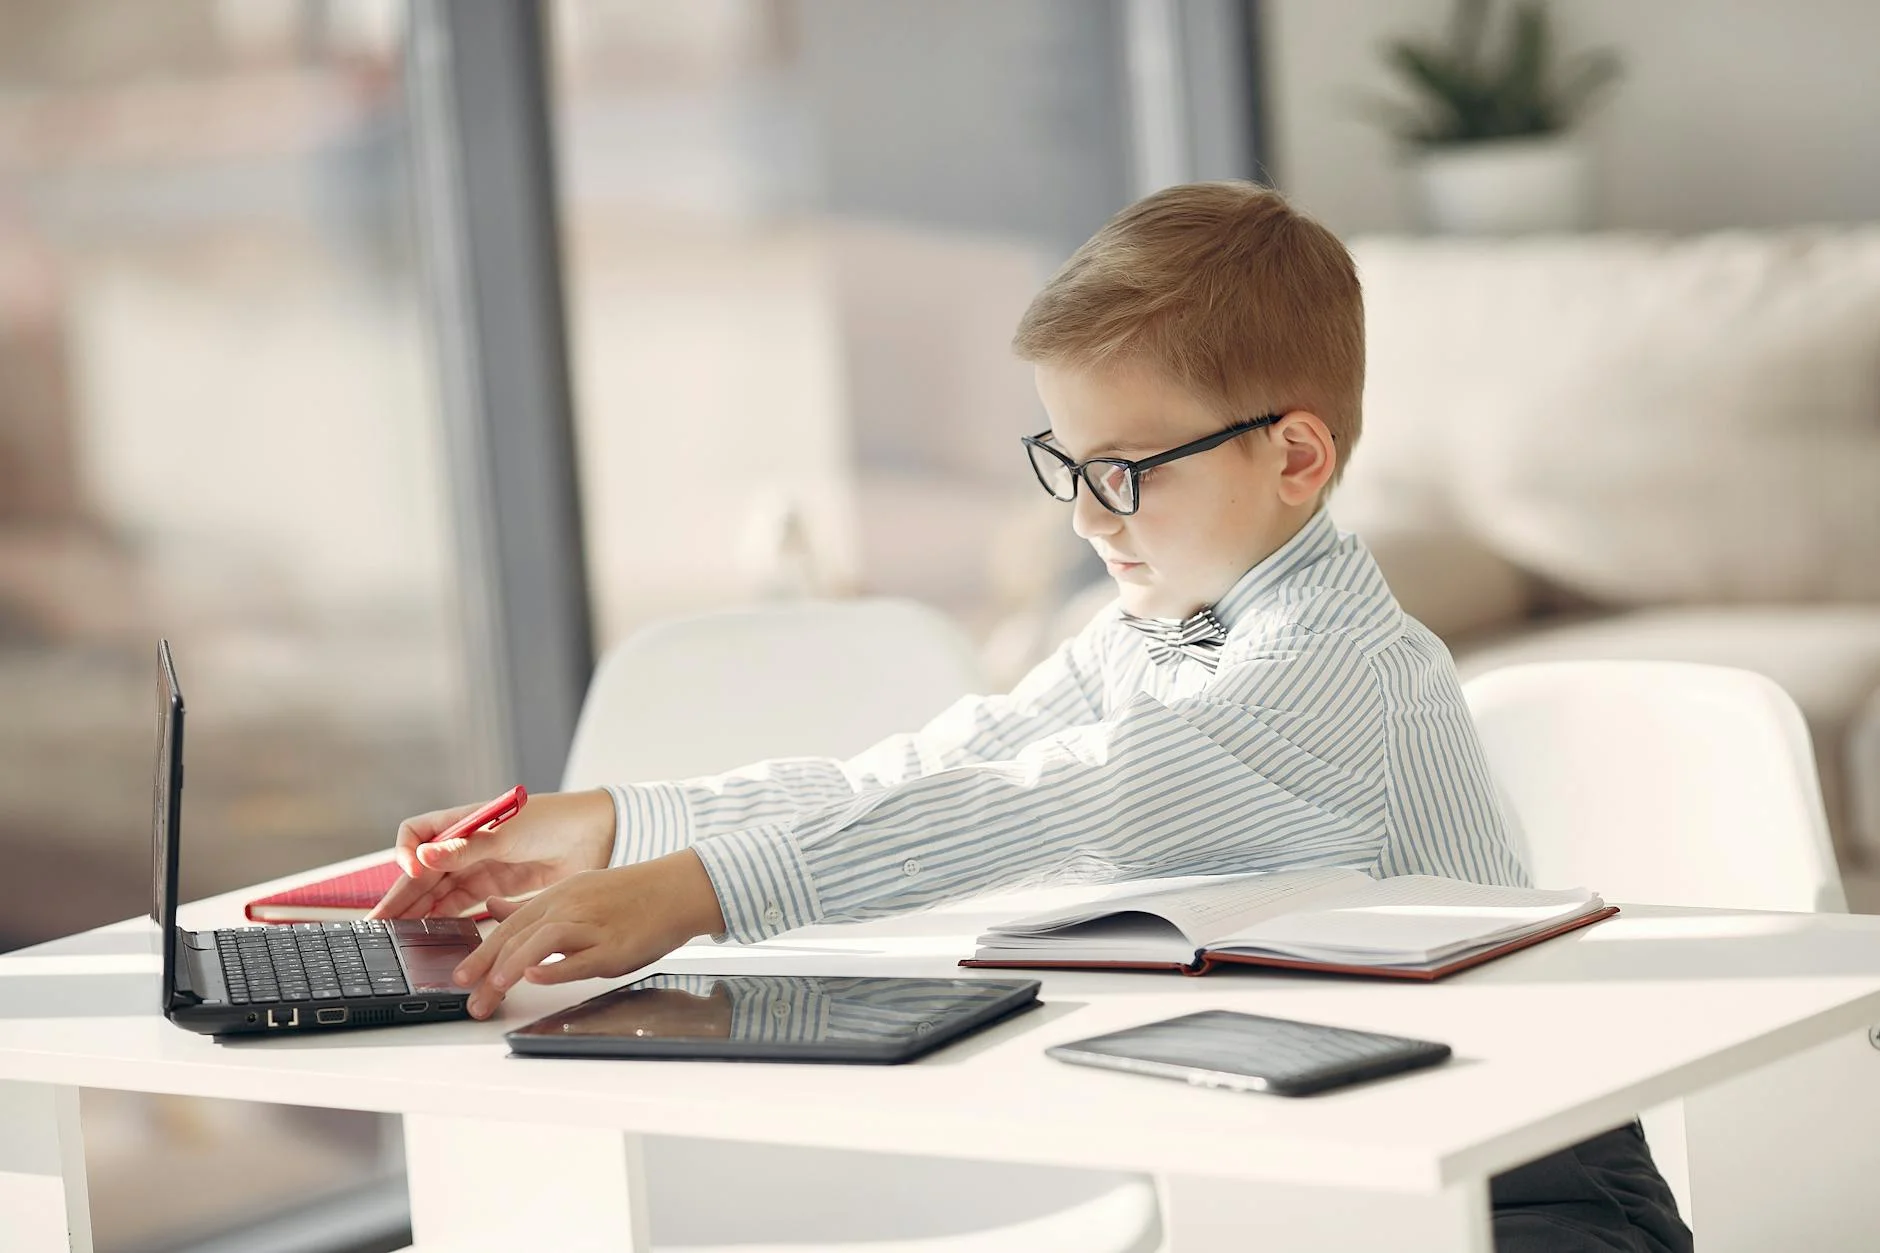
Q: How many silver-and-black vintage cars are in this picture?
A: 0